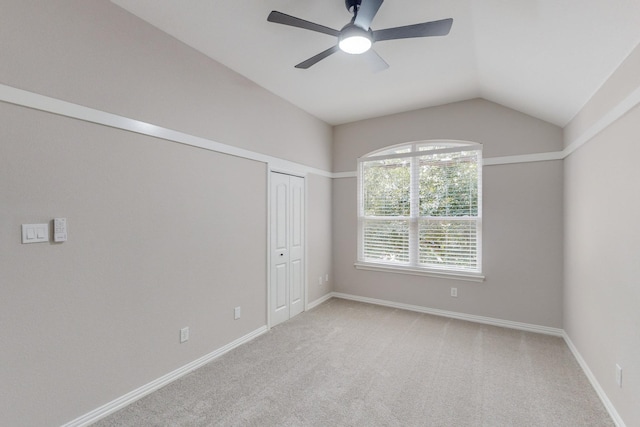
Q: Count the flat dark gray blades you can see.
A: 5